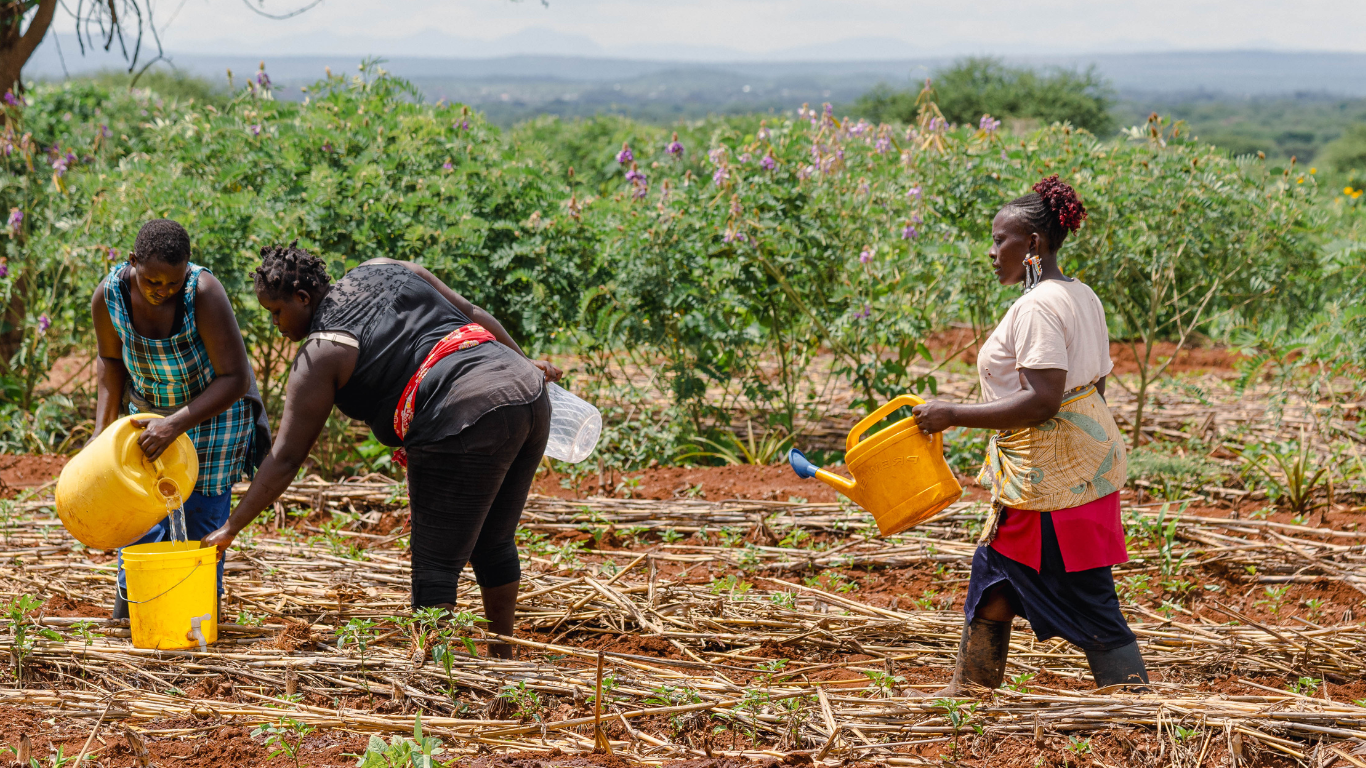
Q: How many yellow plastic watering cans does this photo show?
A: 1